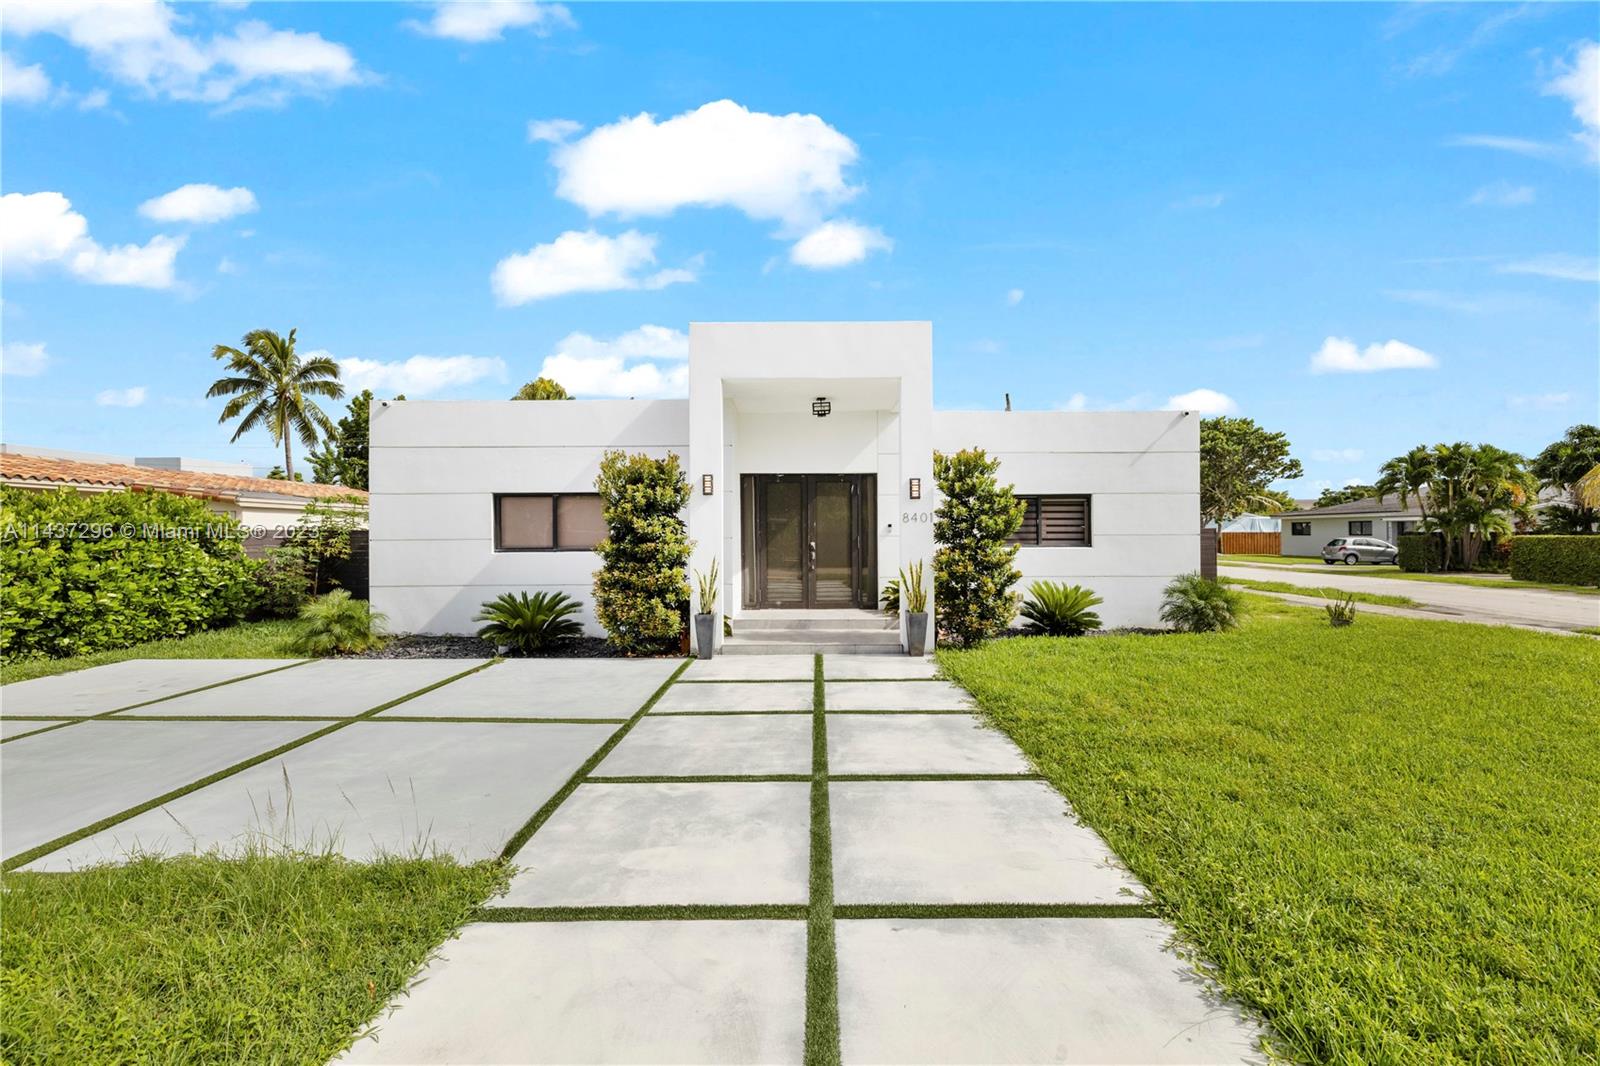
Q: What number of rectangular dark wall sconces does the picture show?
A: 2